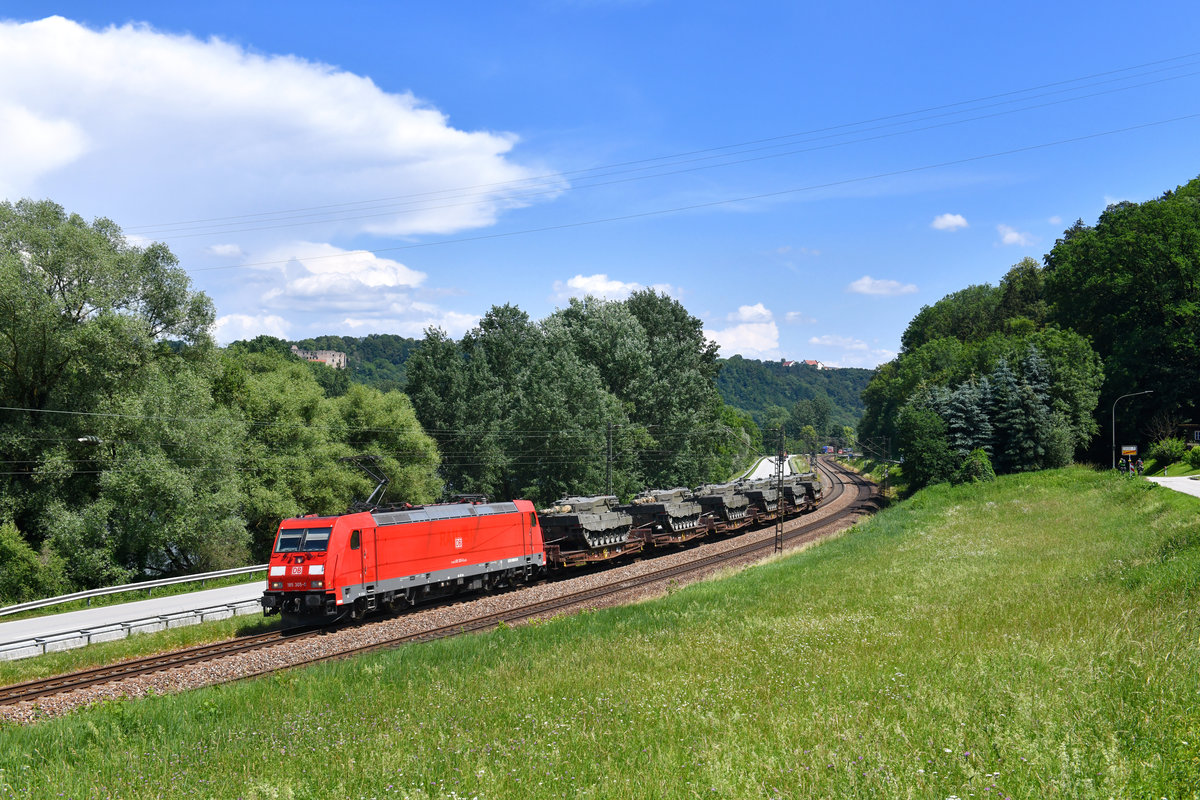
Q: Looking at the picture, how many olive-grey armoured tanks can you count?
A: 6